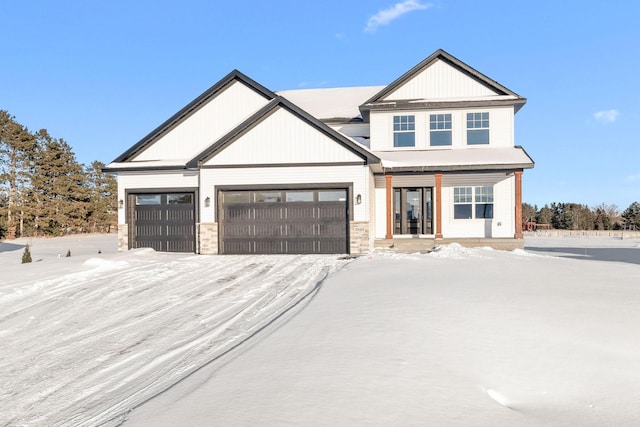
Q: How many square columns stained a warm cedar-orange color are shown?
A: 3